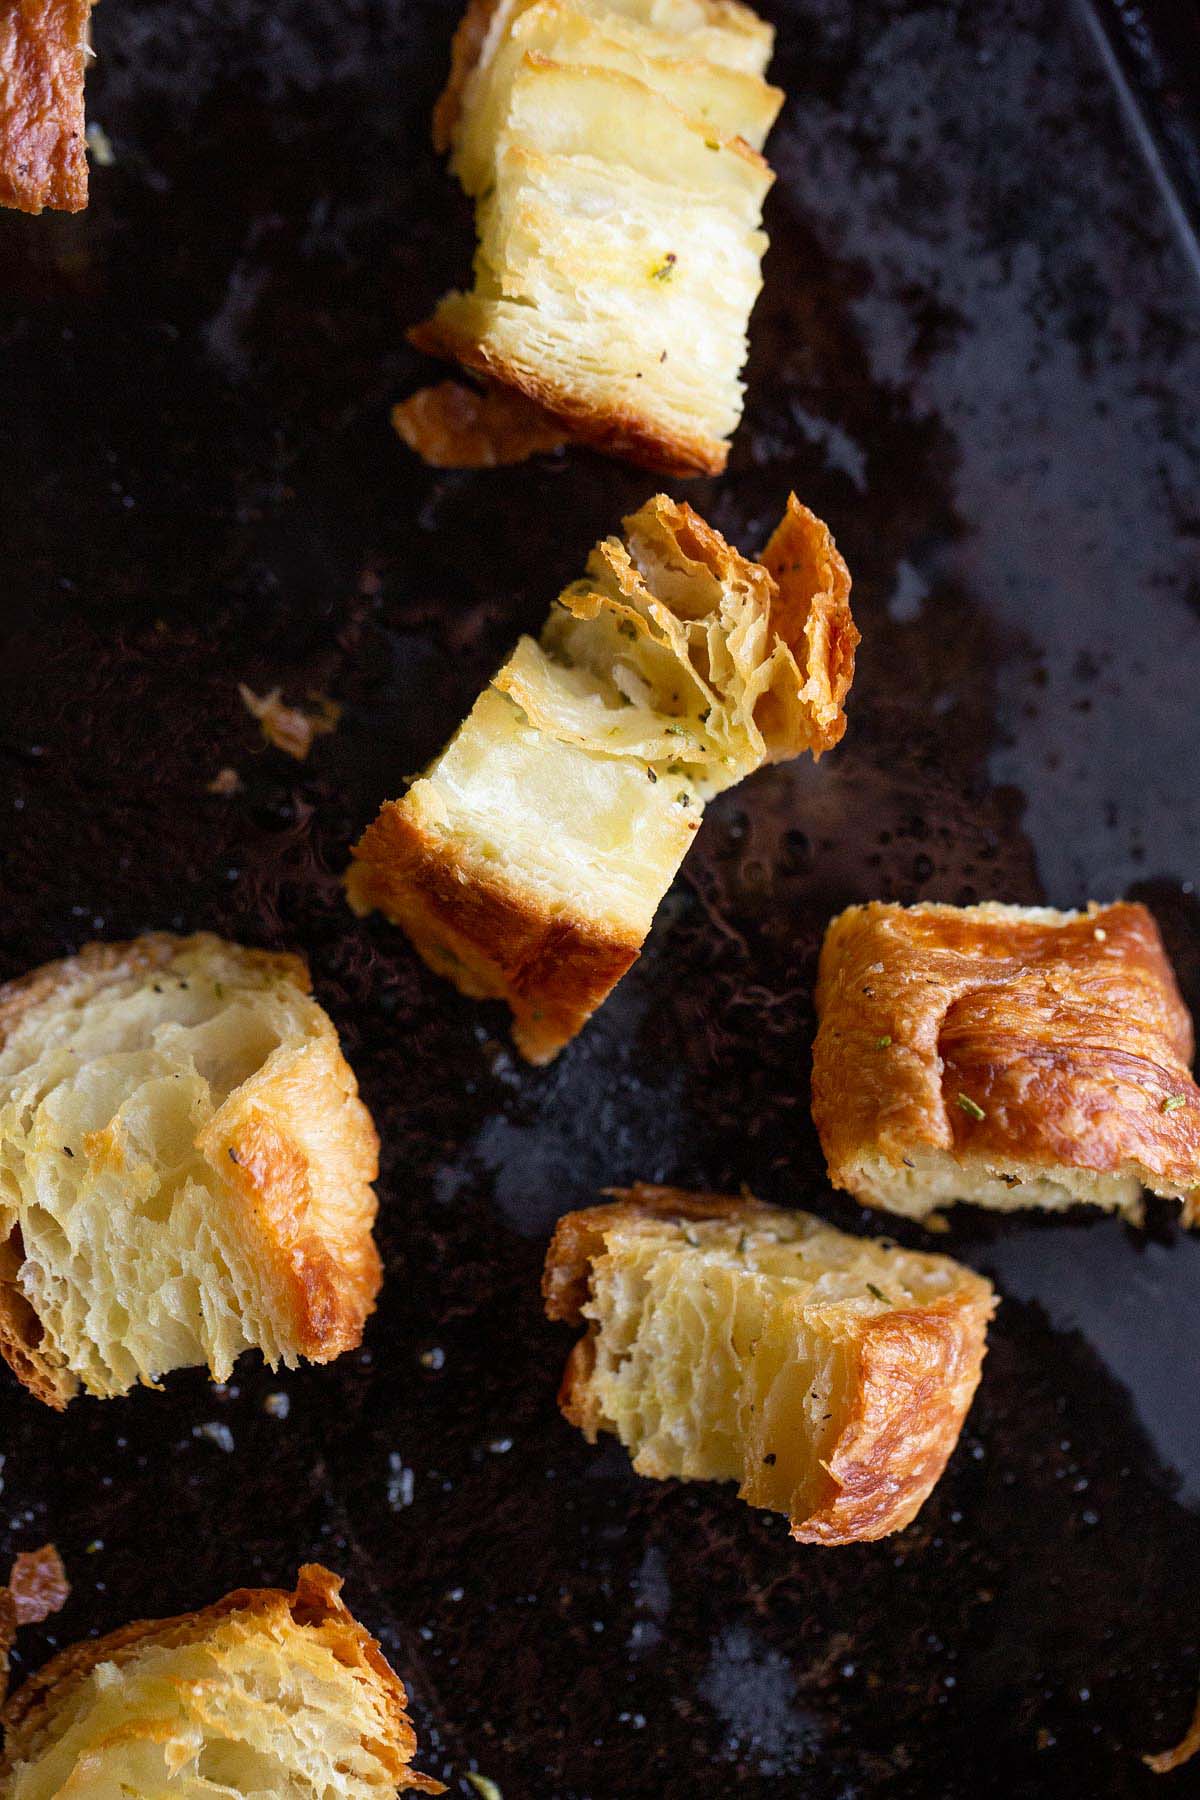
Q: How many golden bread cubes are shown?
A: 7